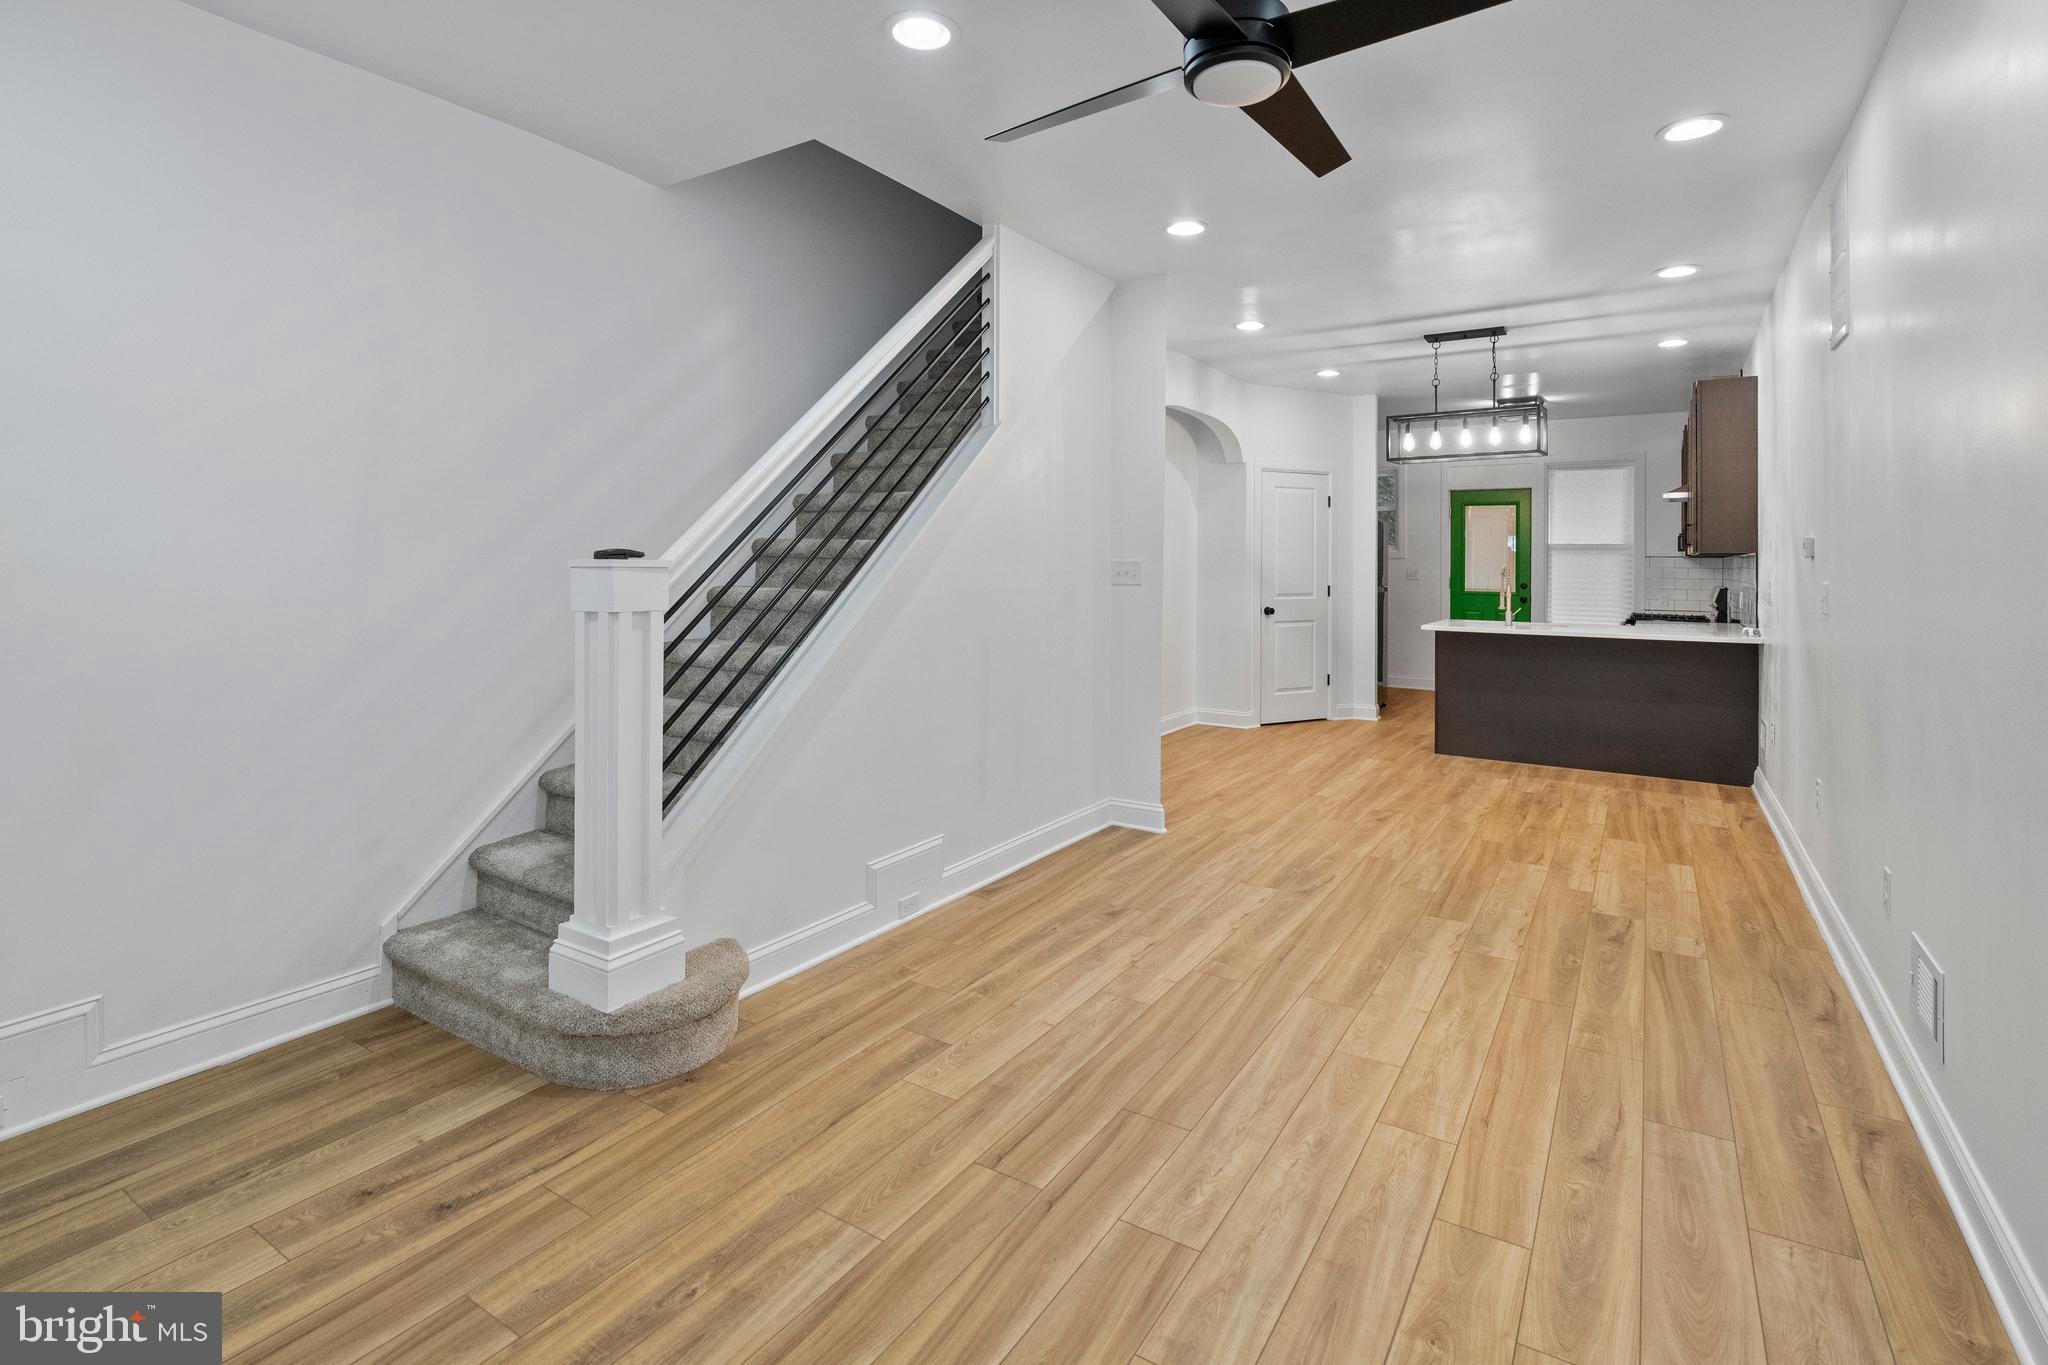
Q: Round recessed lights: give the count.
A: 7